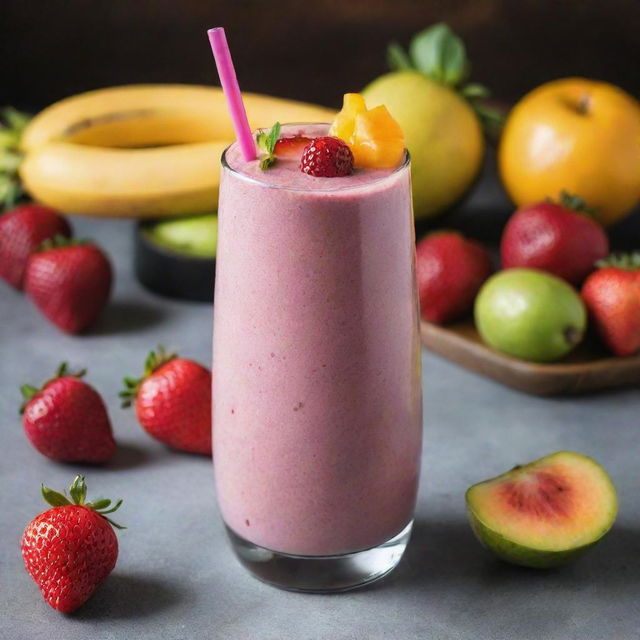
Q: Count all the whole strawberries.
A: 8